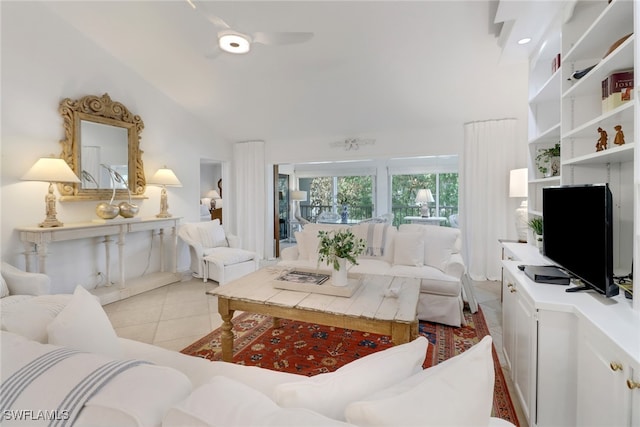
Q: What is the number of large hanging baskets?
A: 0